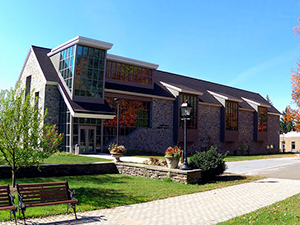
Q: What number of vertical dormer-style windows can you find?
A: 3